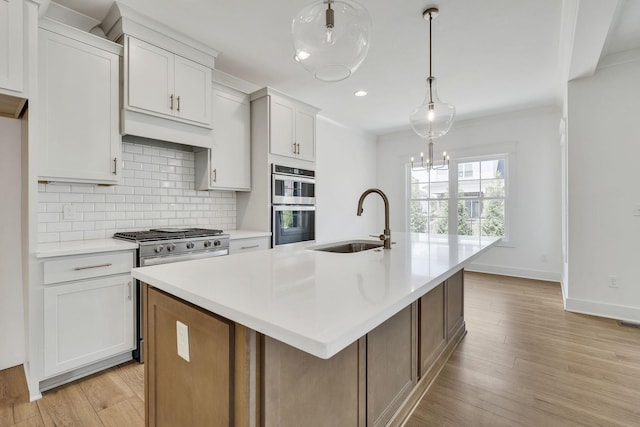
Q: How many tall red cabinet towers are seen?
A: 0